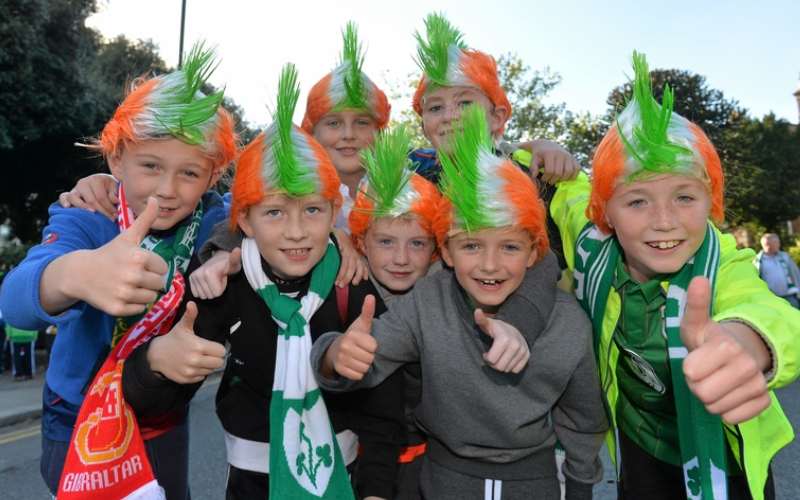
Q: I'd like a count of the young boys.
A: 7